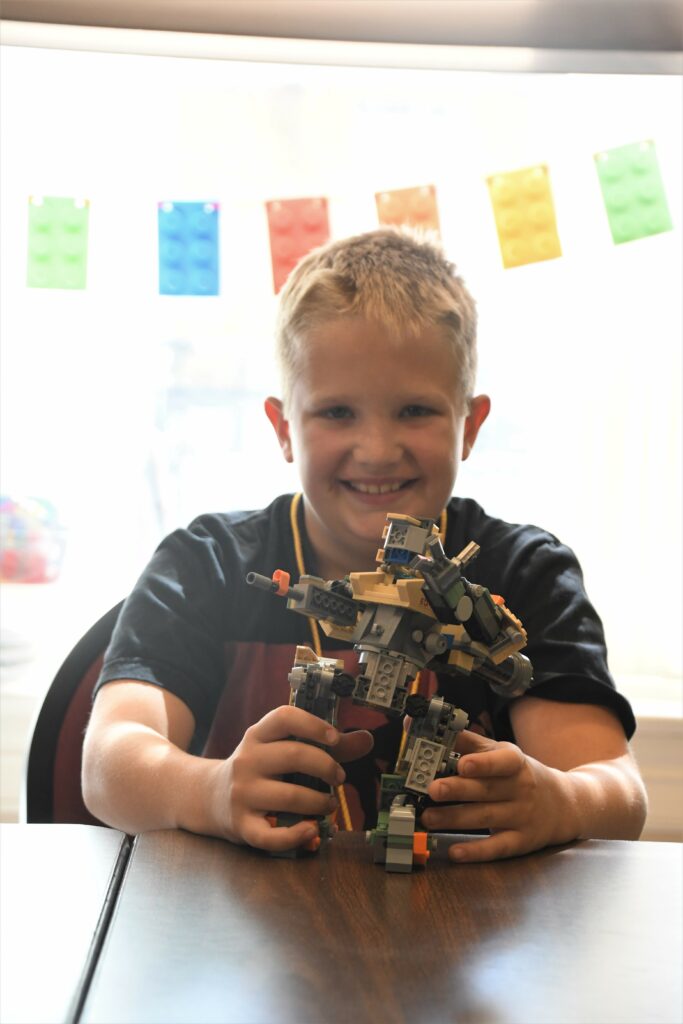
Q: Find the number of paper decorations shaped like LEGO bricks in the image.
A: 6